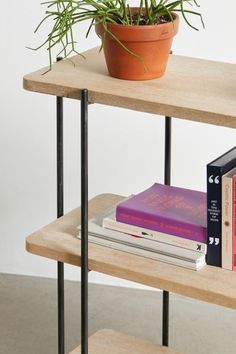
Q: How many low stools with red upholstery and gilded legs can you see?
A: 0